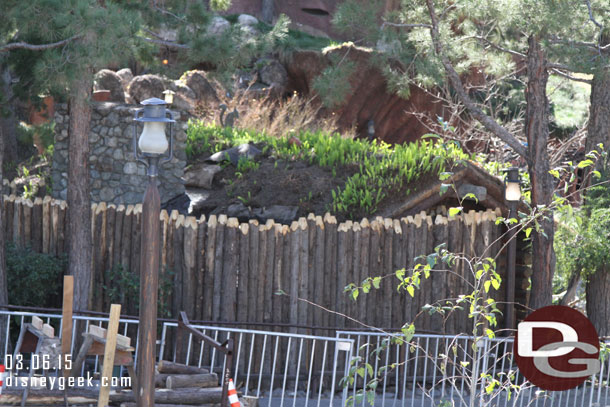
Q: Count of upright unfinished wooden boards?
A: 2